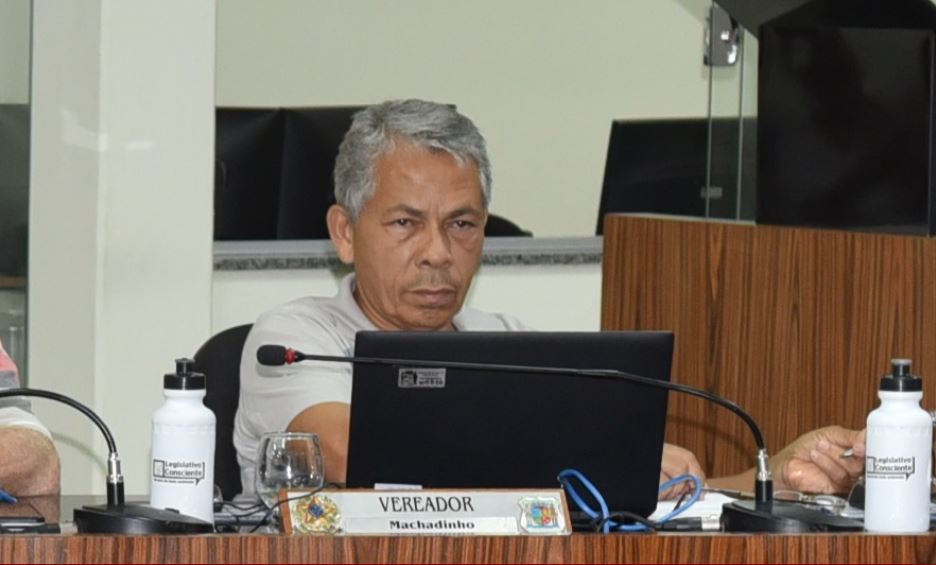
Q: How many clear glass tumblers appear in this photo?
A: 1